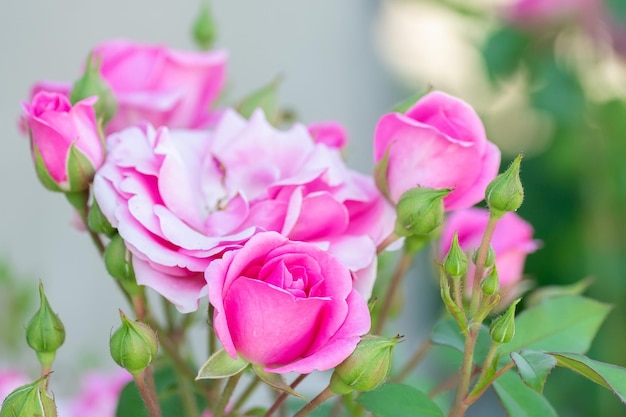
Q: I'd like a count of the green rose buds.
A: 14